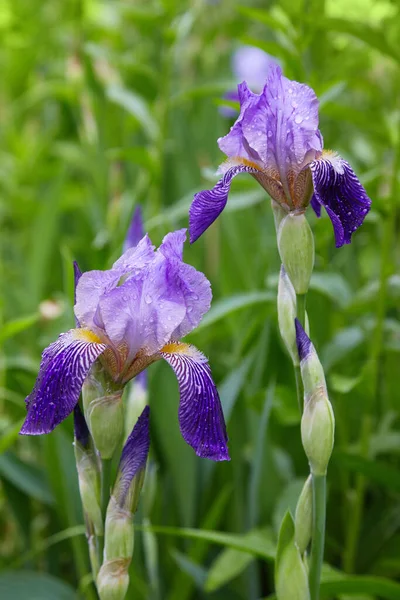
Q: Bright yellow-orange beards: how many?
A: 4